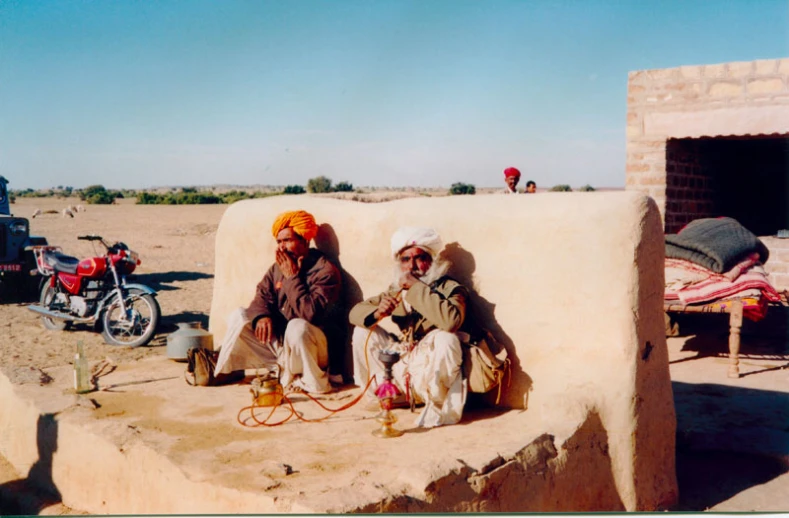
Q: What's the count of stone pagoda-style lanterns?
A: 0